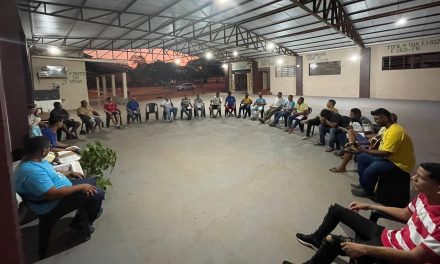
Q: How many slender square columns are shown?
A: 4